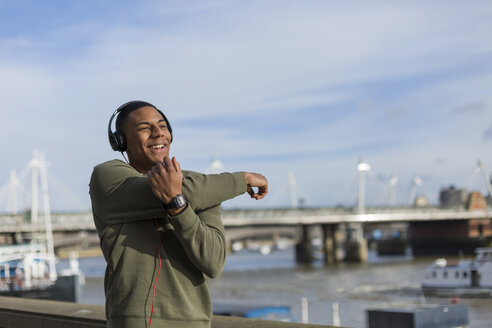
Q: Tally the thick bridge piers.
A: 3